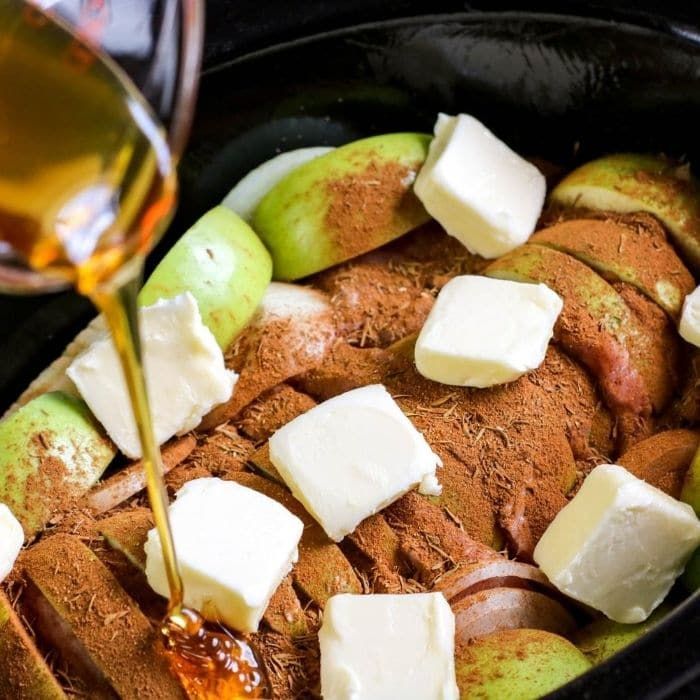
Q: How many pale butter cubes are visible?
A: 9